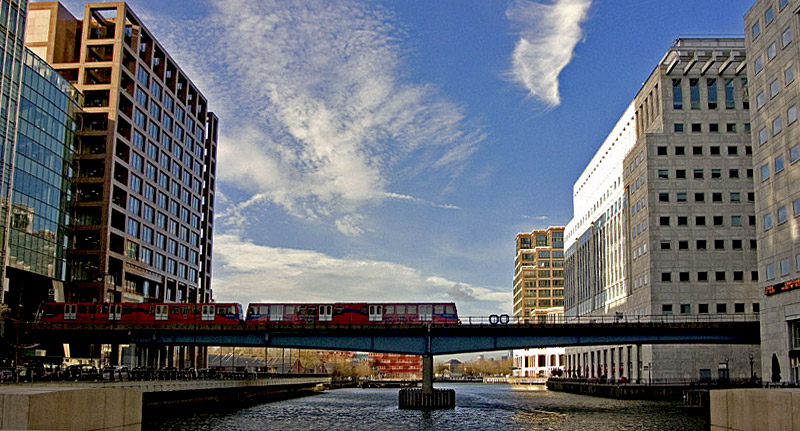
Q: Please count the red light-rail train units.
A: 2